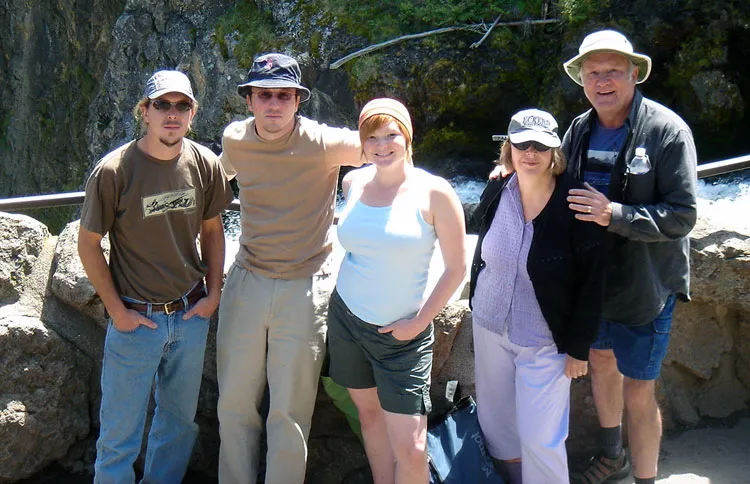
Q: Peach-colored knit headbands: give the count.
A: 1